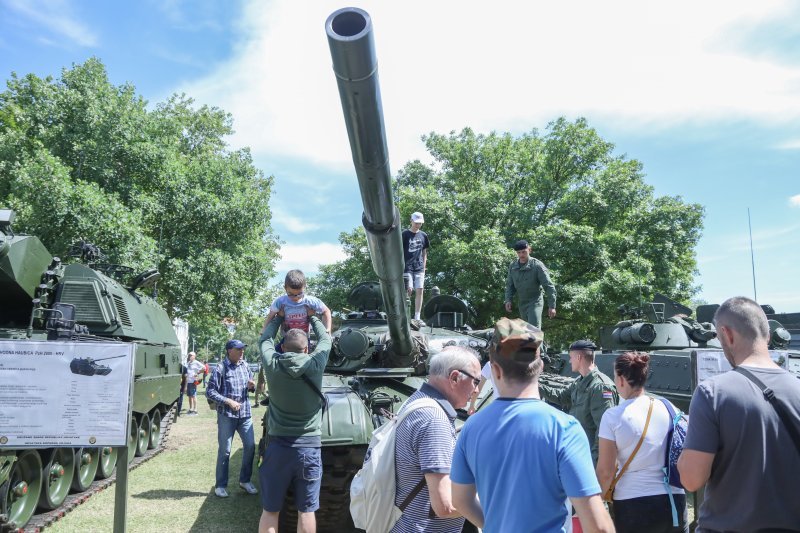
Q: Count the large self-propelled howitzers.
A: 1